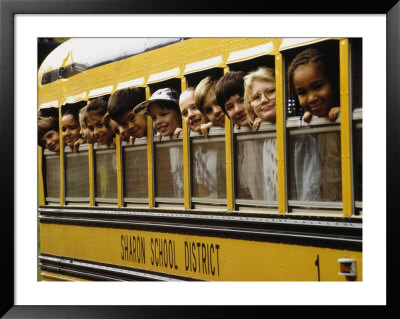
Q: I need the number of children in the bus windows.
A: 12